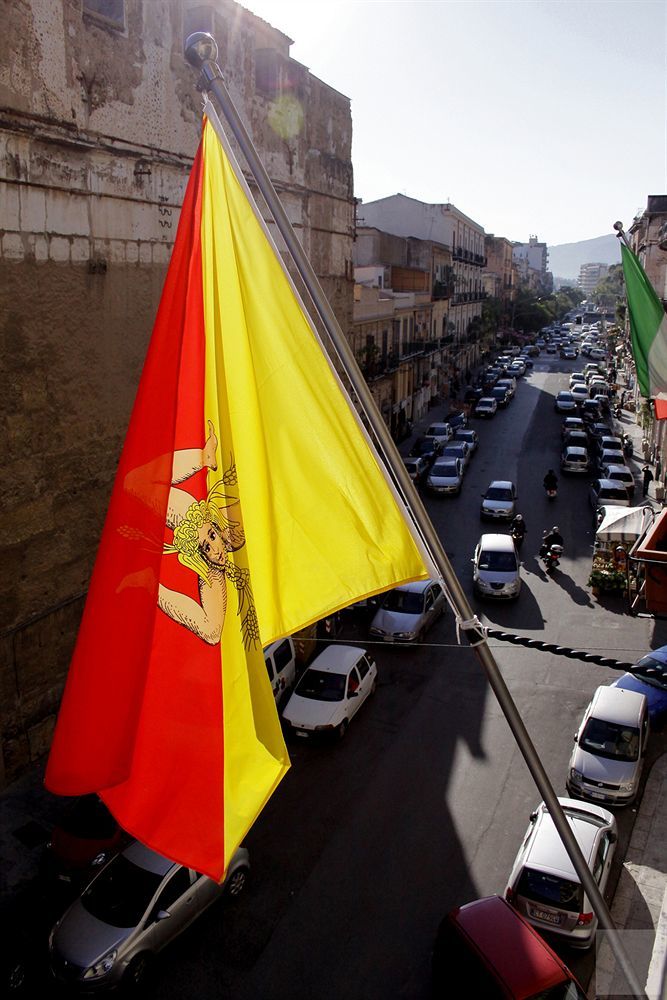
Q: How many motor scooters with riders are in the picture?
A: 3